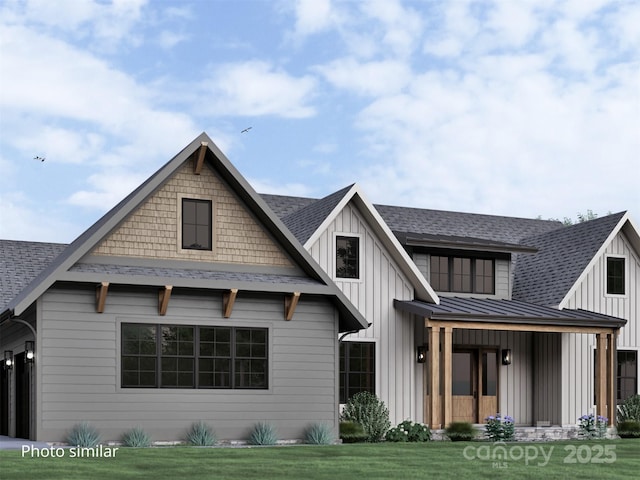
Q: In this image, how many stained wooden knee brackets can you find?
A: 5